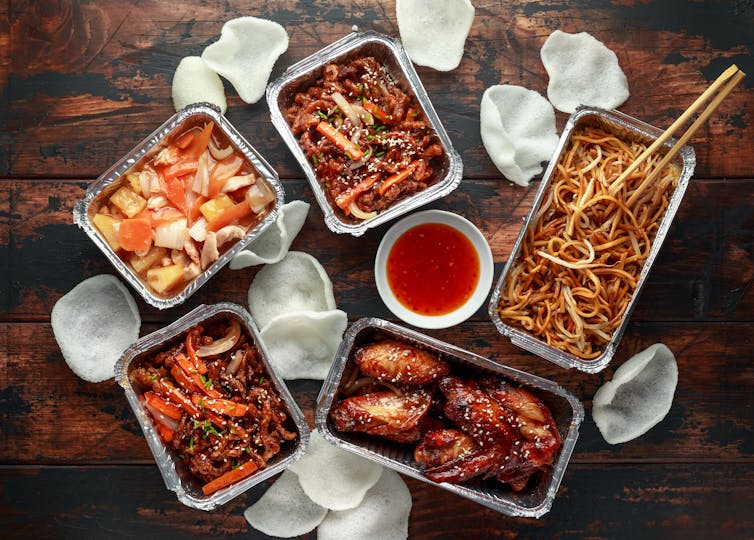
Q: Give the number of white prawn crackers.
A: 13